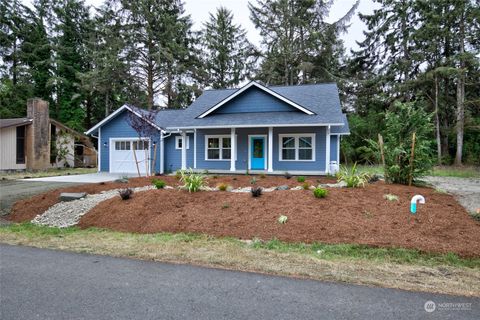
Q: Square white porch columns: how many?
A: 4